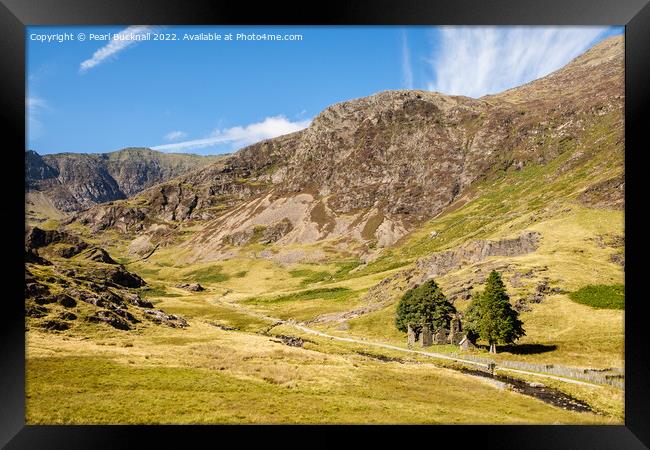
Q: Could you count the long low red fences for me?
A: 0